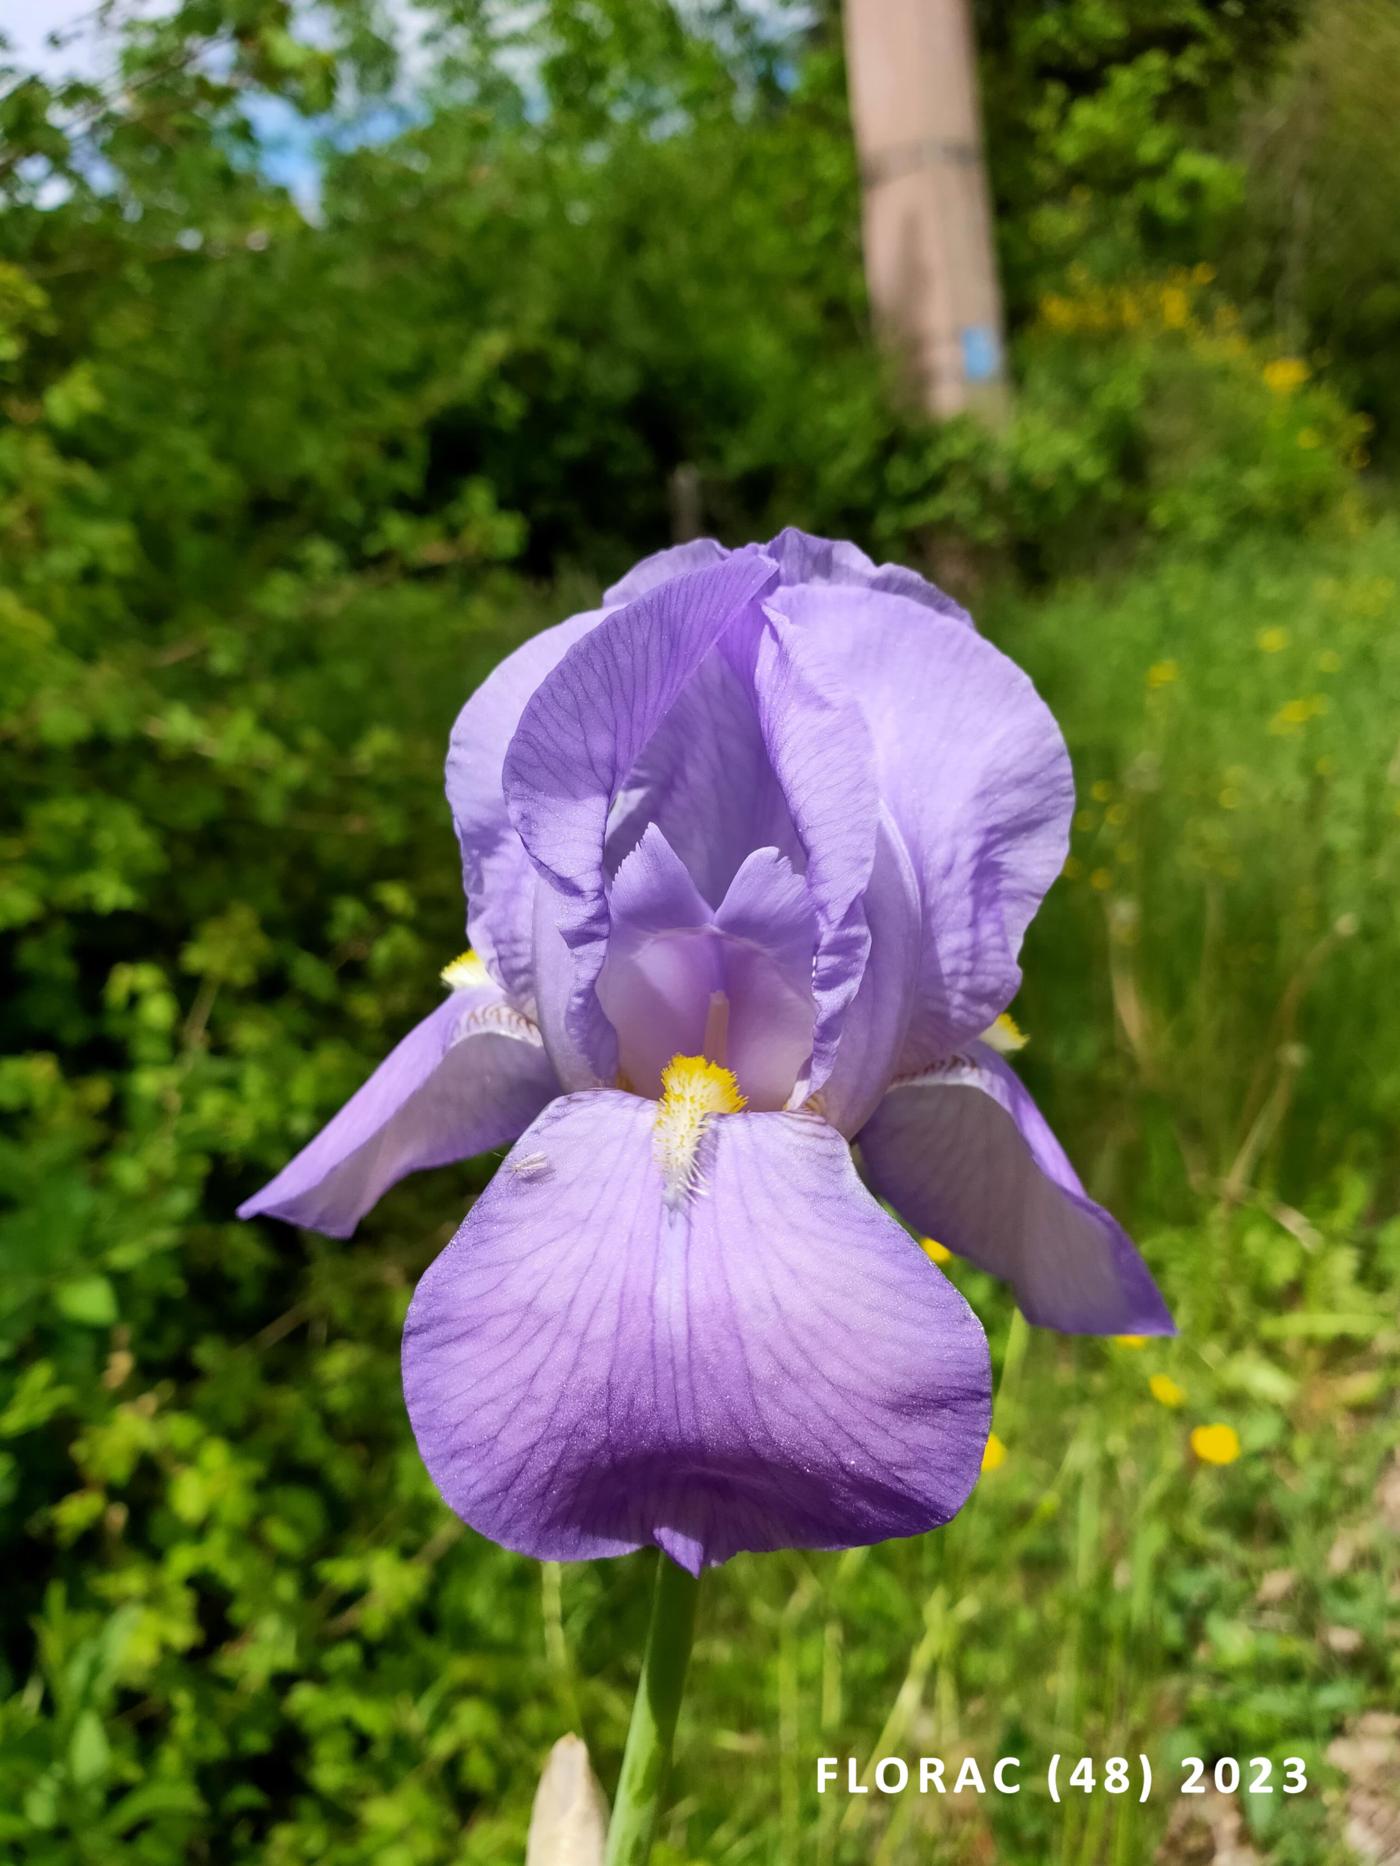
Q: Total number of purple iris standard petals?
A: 3